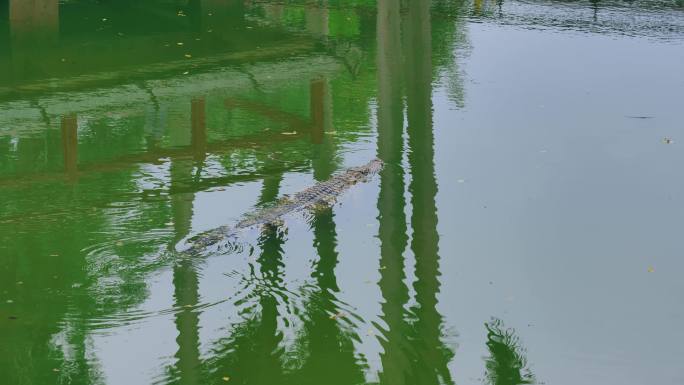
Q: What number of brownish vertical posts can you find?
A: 3